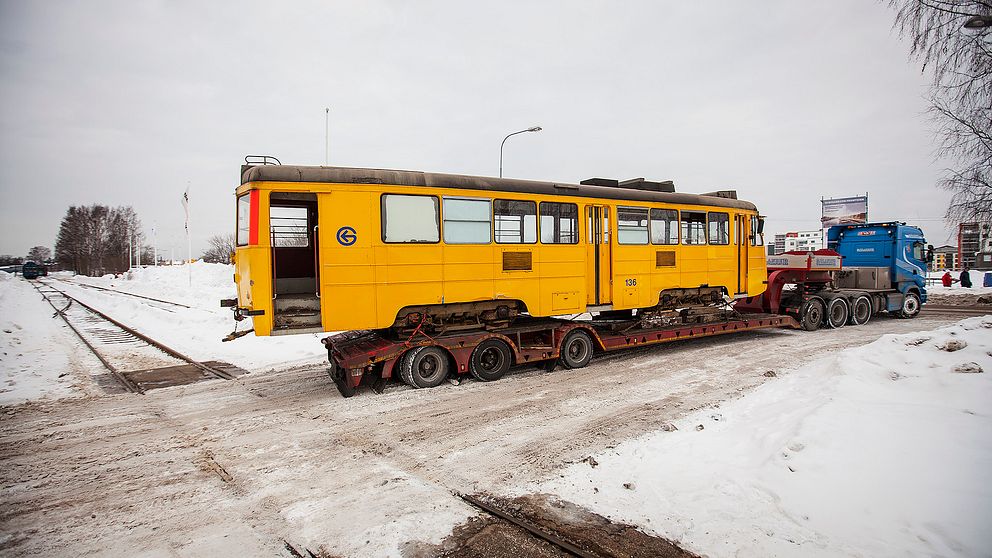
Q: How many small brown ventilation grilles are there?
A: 2